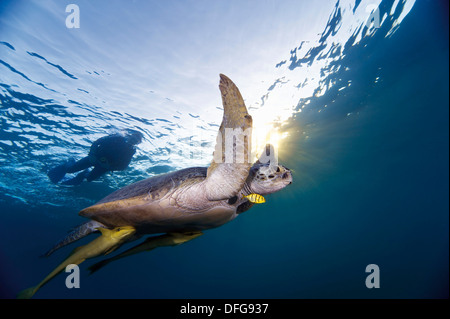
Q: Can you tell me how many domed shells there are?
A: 1